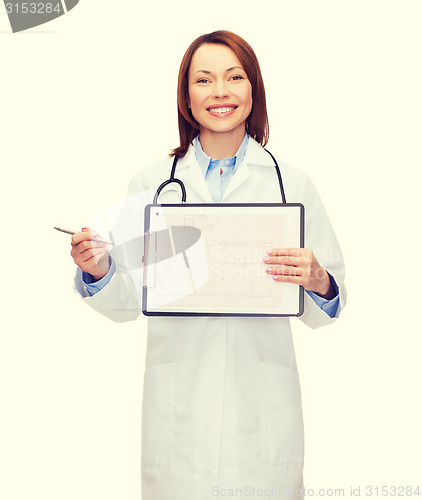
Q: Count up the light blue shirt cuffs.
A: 2